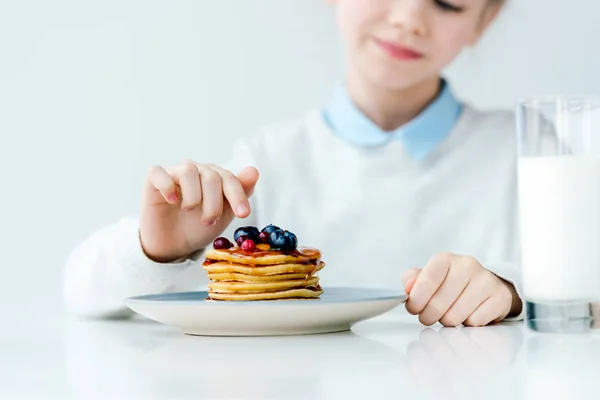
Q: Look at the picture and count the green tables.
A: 0